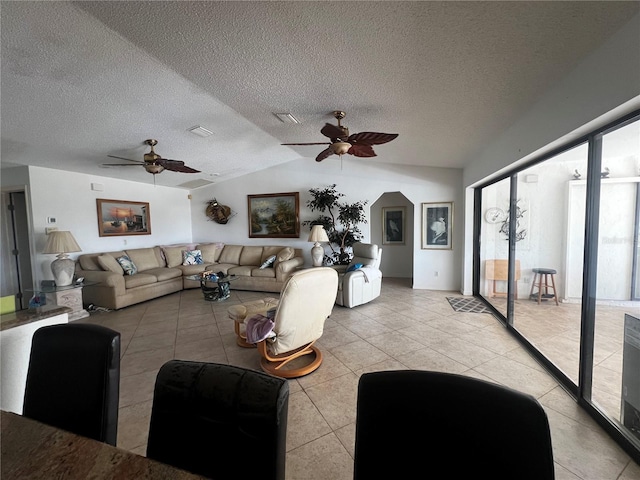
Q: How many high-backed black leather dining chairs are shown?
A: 3